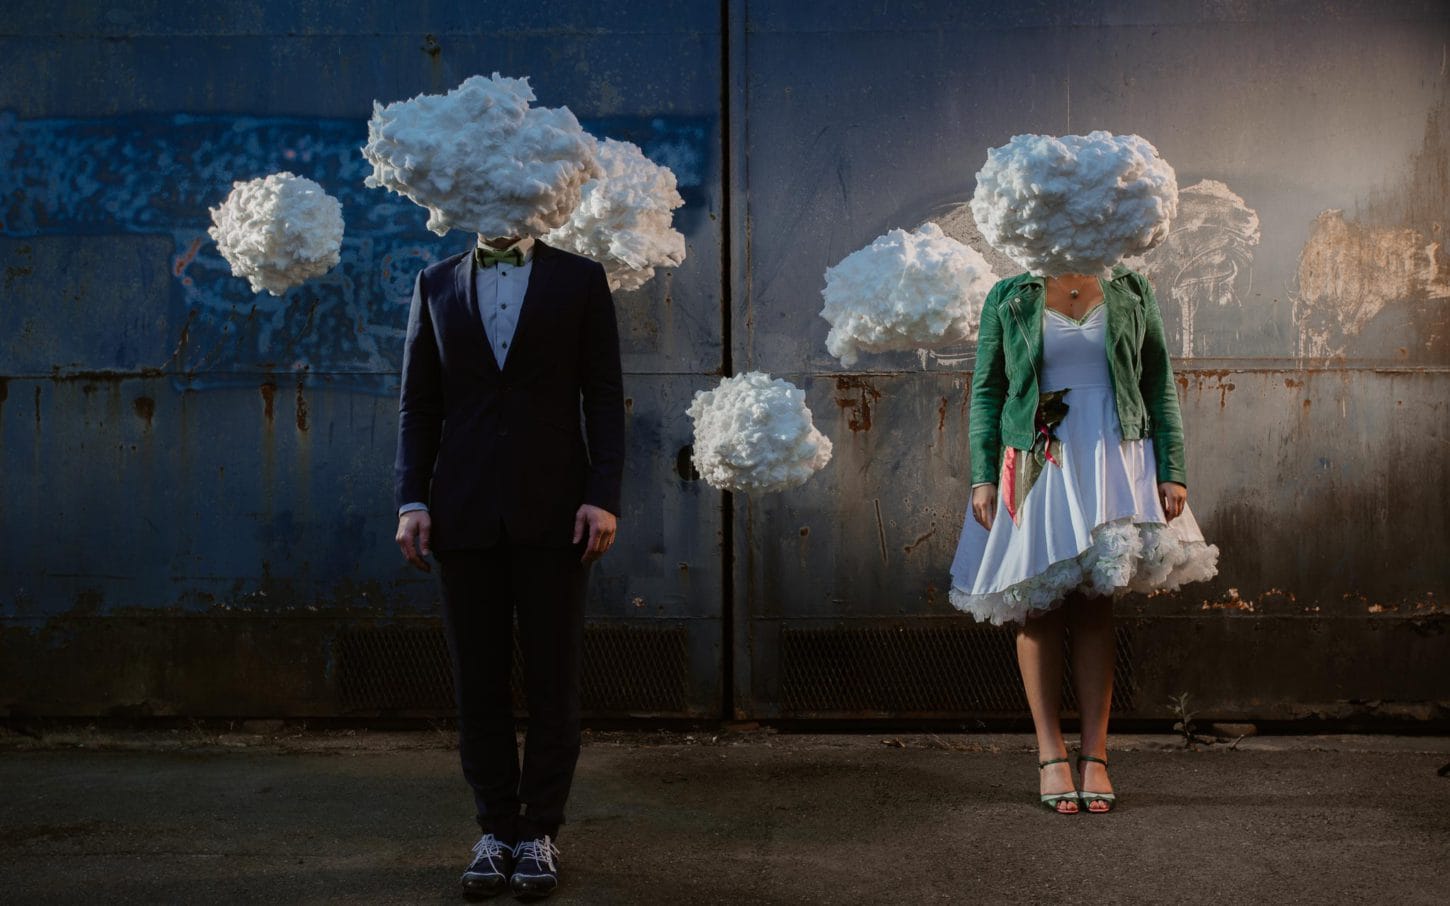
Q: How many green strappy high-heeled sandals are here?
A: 2